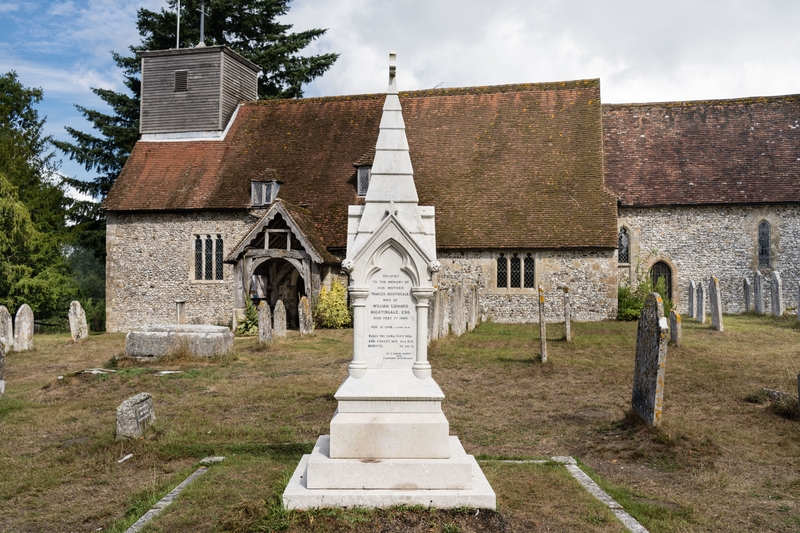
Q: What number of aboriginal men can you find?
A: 0